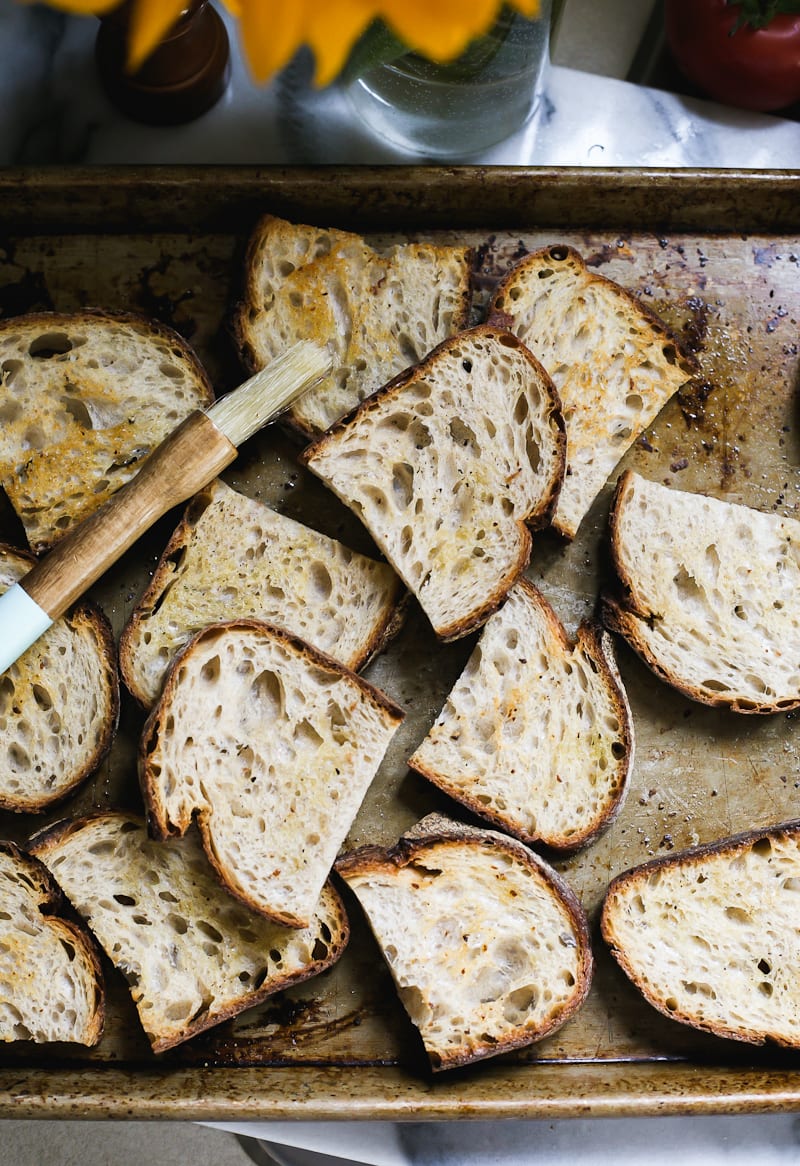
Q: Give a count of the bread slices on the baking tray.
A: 13